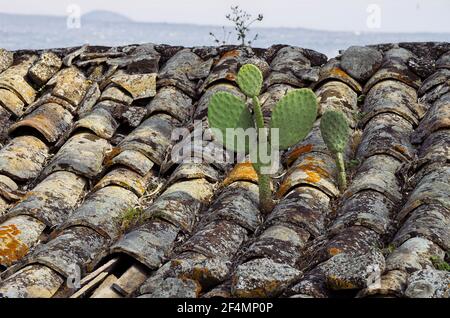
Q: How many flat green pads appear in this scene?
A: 4